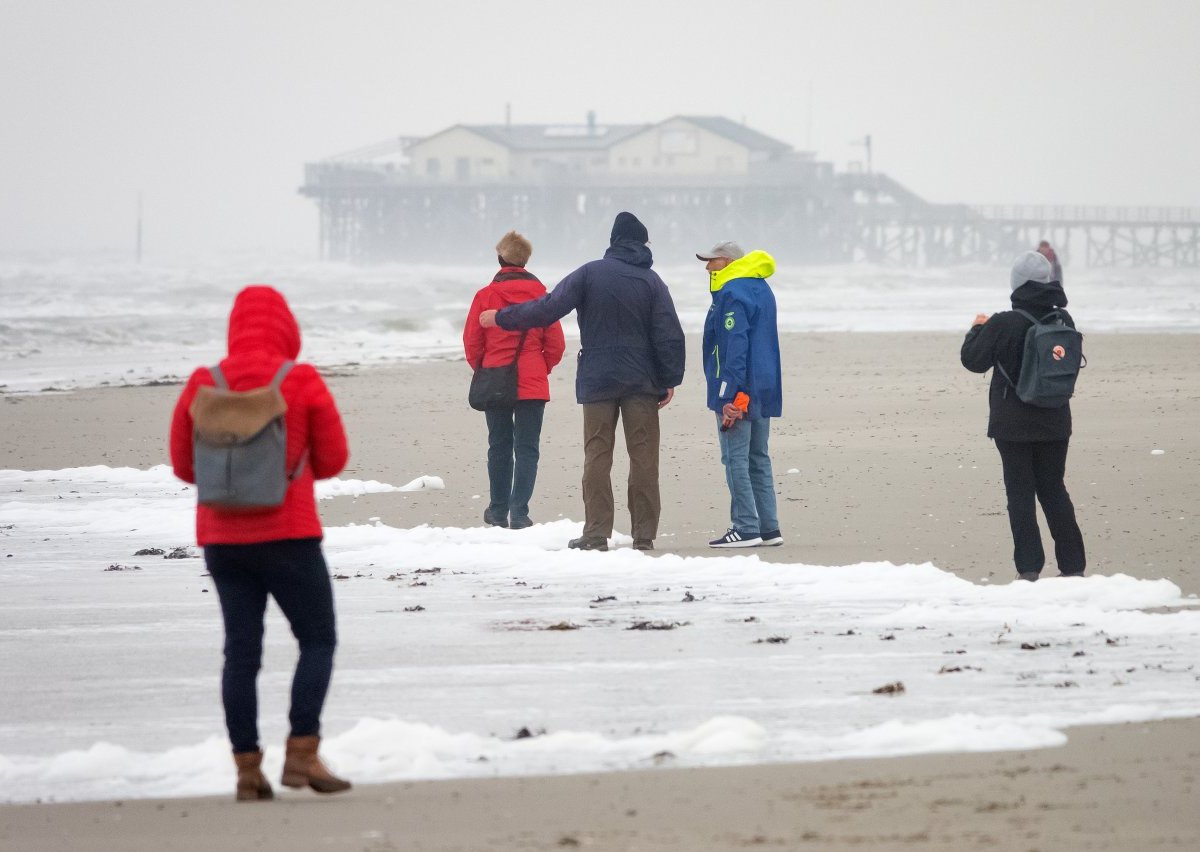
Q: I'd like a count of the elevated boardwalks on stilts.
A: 1